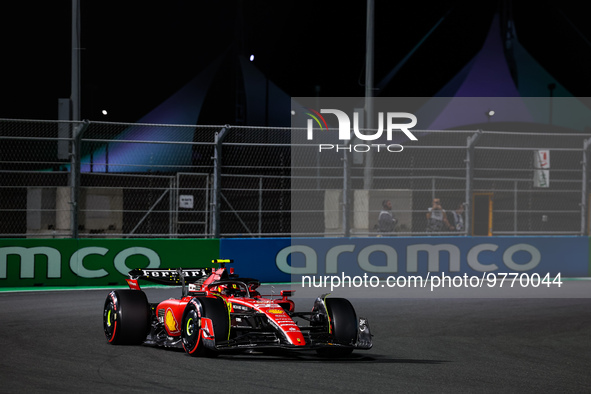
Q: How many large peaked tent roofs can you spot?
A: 2